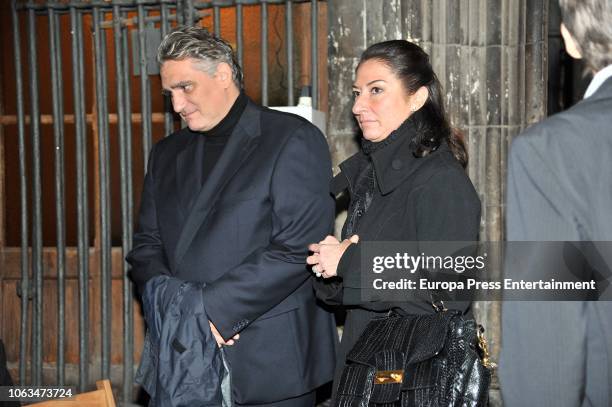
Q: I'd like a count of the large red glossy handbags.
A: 0